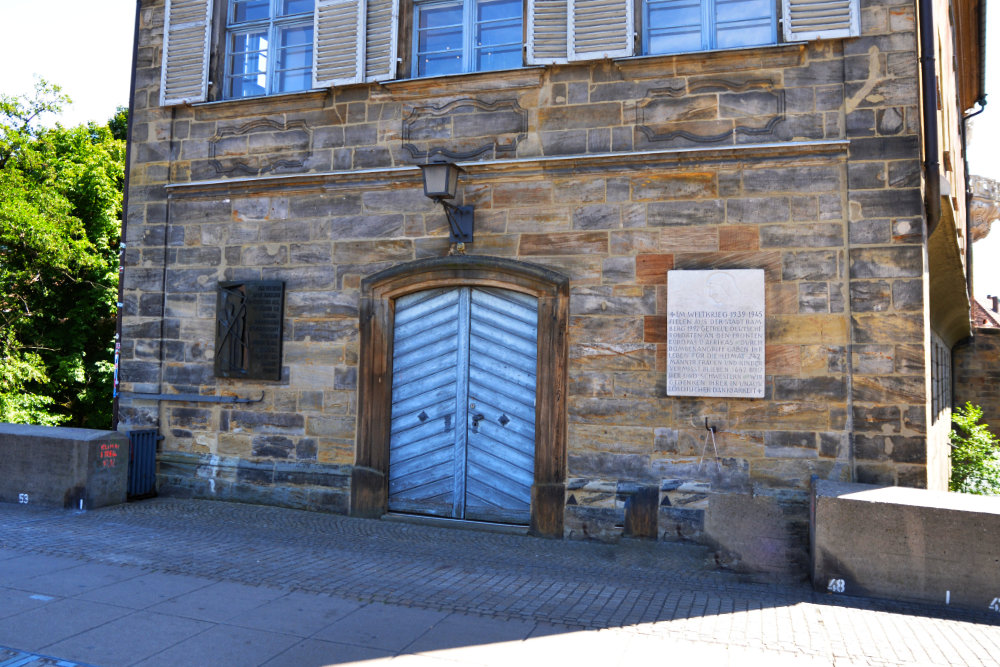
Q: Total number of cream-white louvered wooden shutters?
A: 6